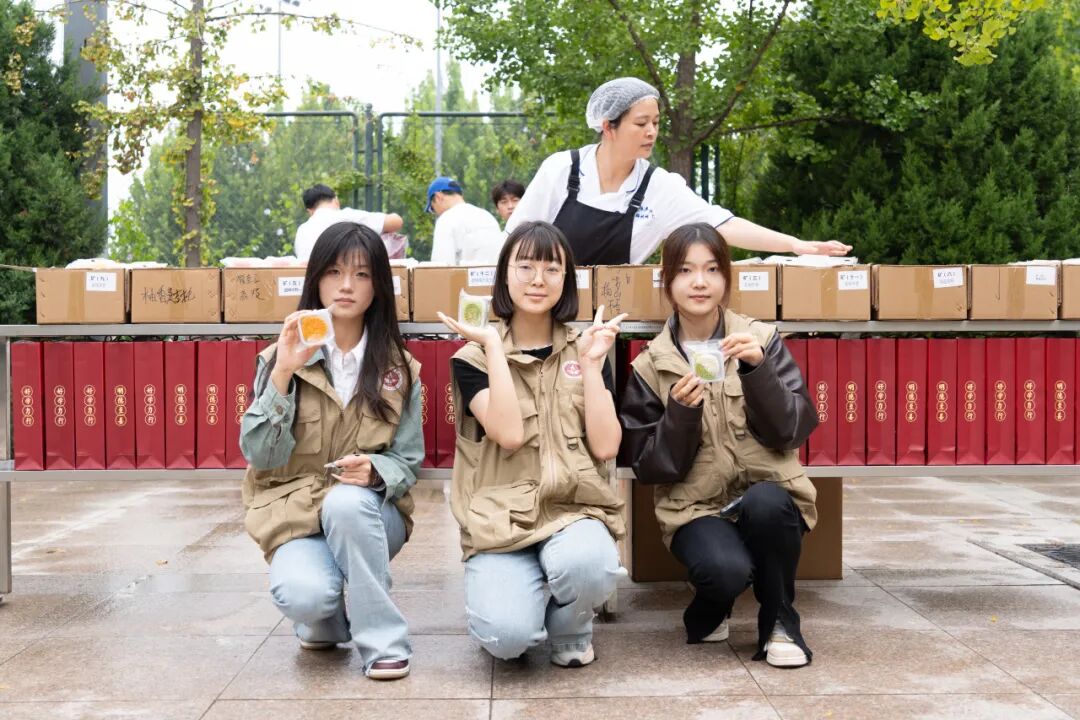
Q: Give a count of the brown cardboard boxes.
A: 13